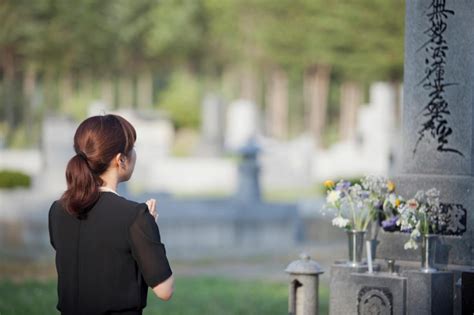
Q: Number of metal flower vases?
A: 2